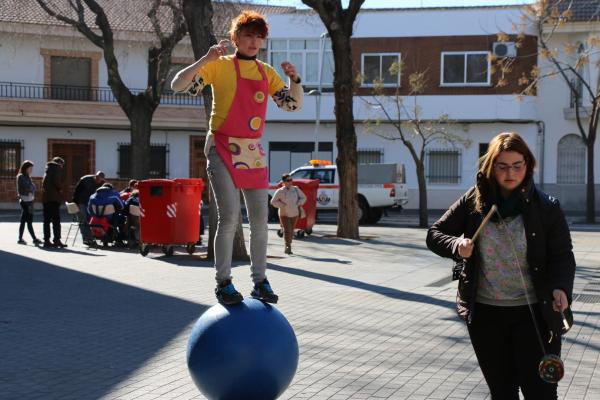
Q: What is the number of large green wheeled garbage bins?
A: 0